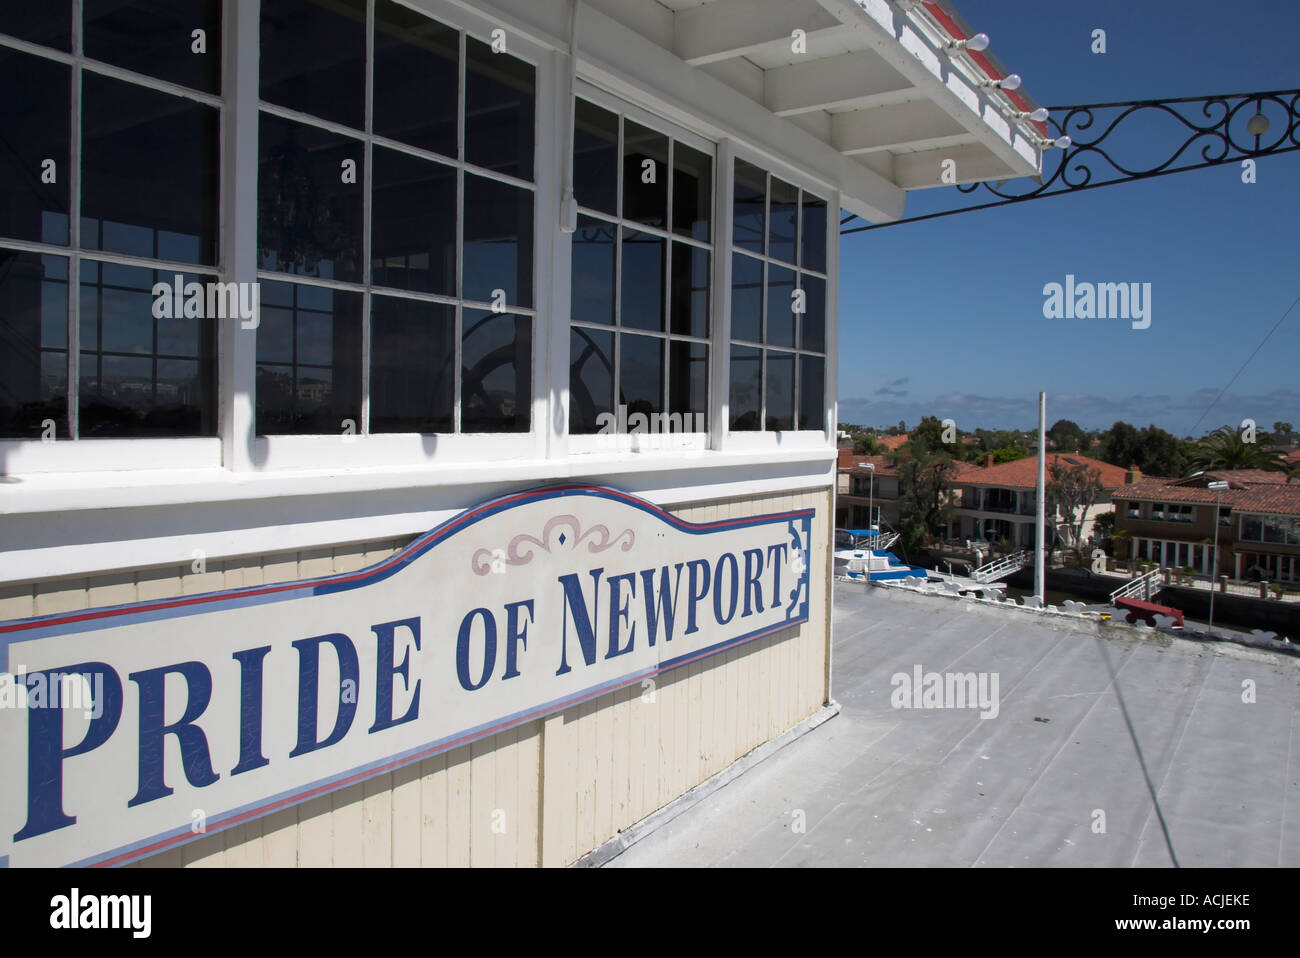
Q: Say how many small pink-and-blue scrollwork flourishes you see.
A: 1